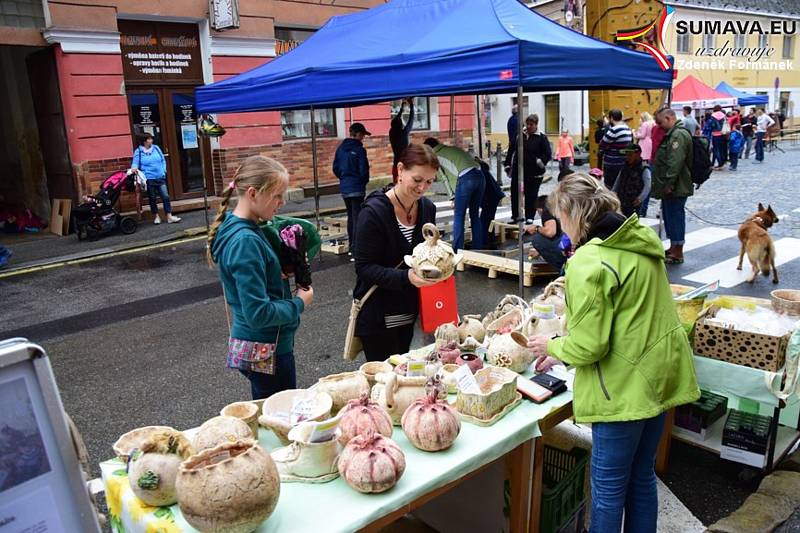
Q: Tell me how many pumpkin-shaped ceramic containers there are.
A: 3